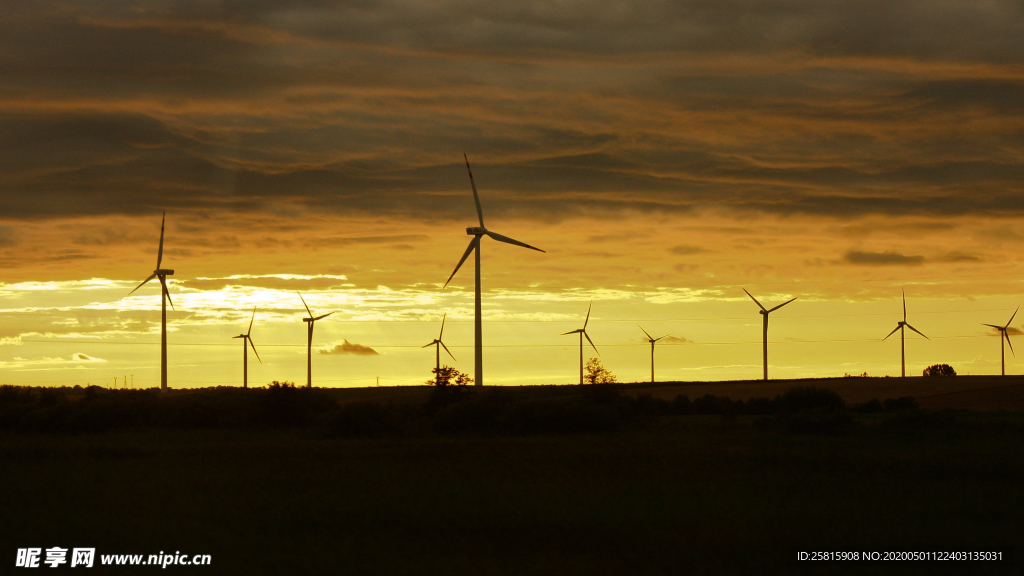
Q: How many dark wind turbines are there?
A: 10